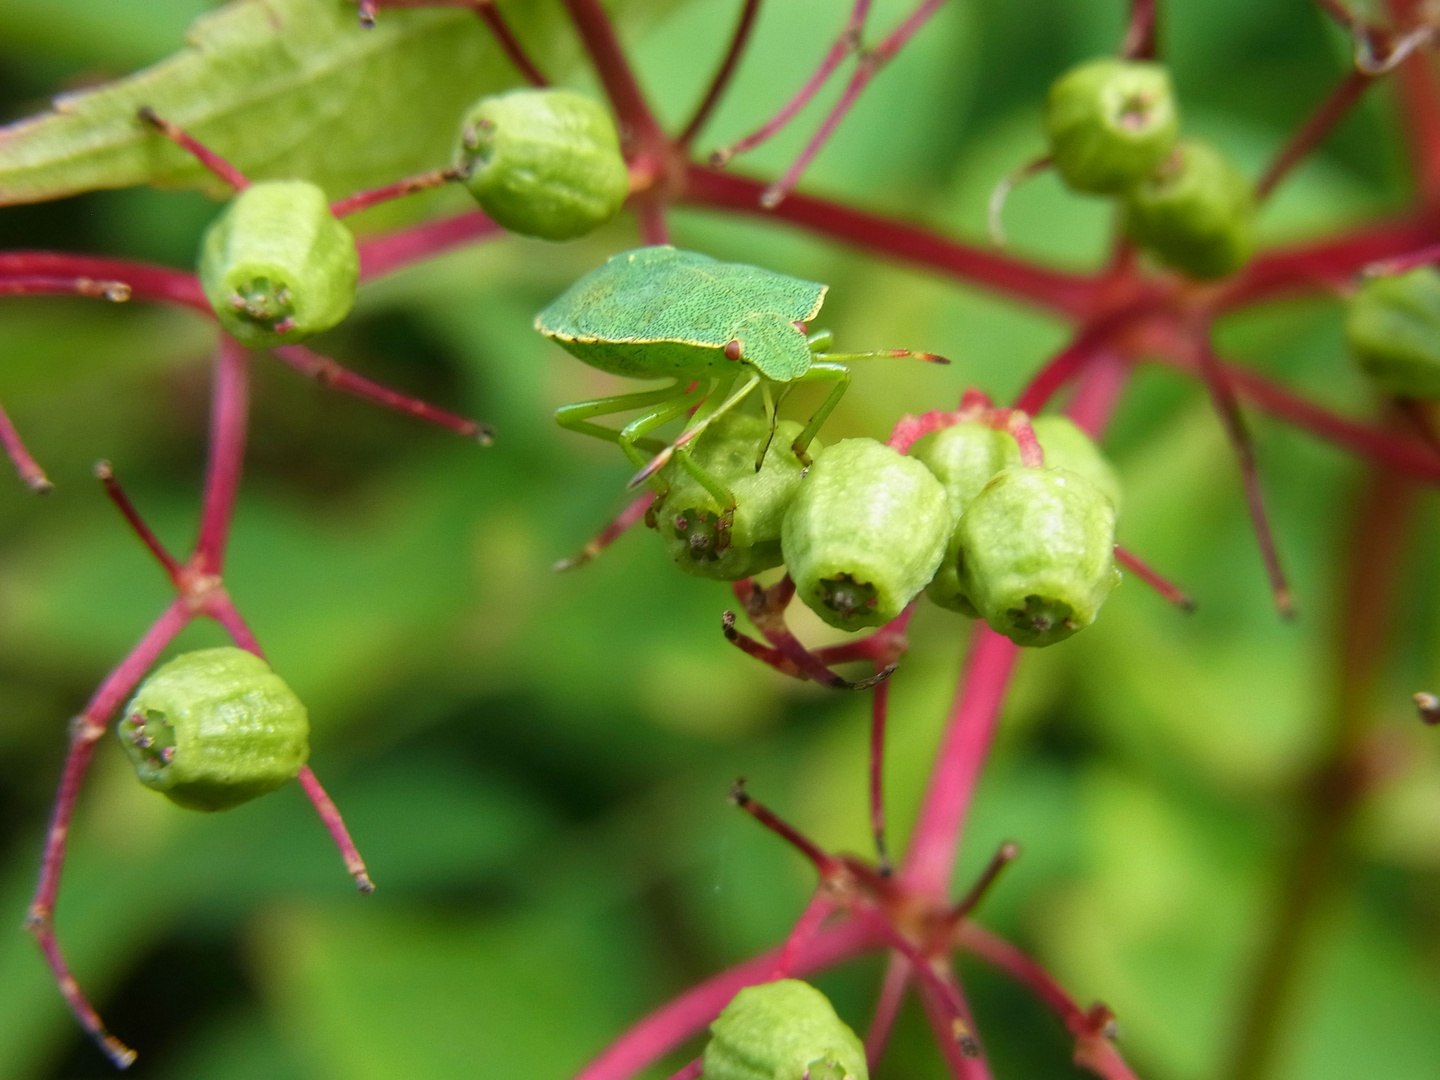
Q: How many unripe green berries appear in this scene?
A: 12